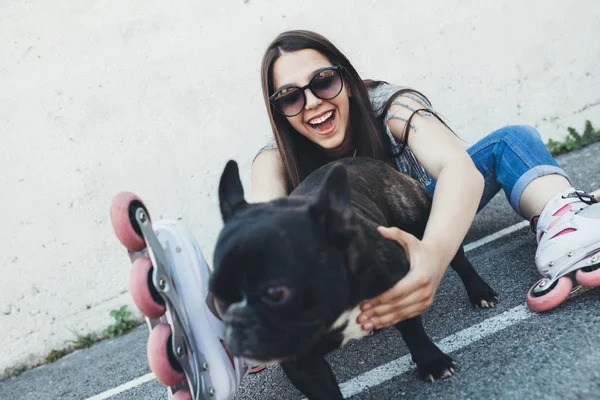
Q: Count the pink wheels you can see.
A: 6